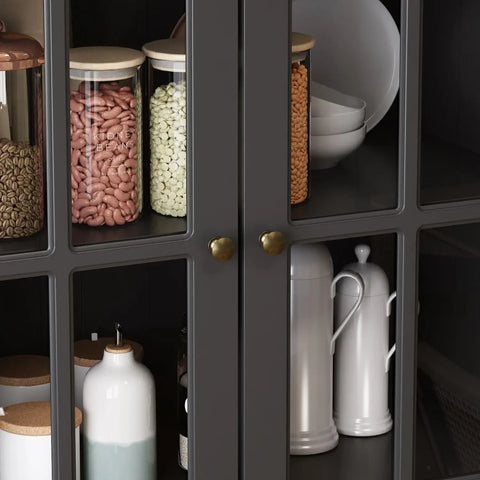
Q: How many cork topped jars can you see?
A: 3